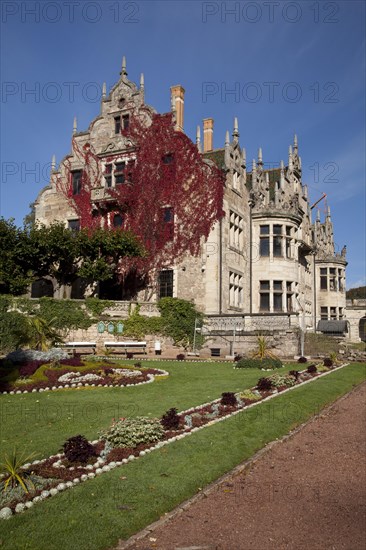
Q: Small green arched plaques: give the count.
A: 3